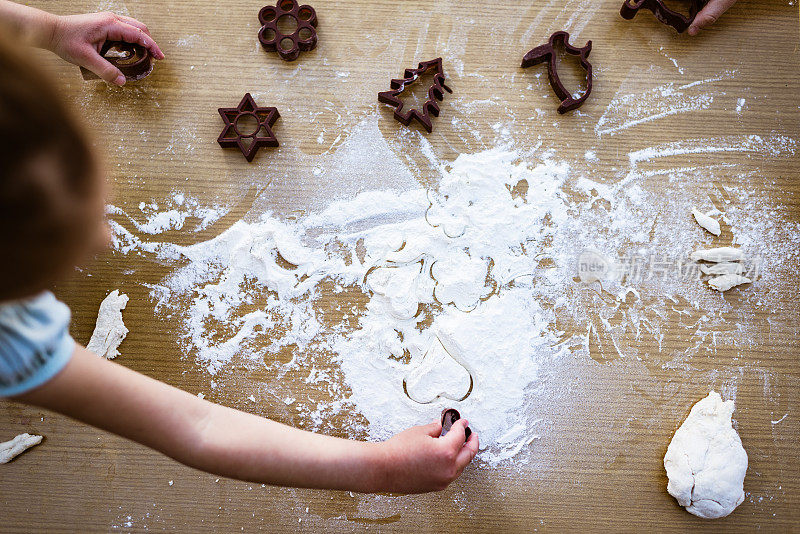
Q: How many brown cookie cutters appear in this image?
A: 7